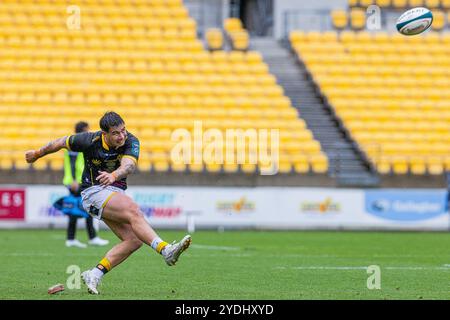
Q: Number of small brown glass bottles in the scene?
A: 0